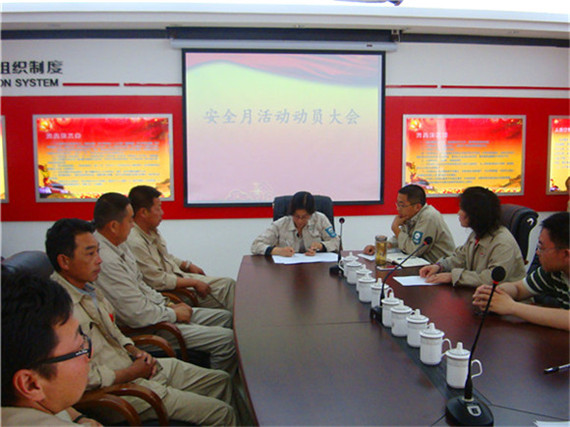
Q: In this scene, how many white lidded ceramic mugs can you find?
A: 10